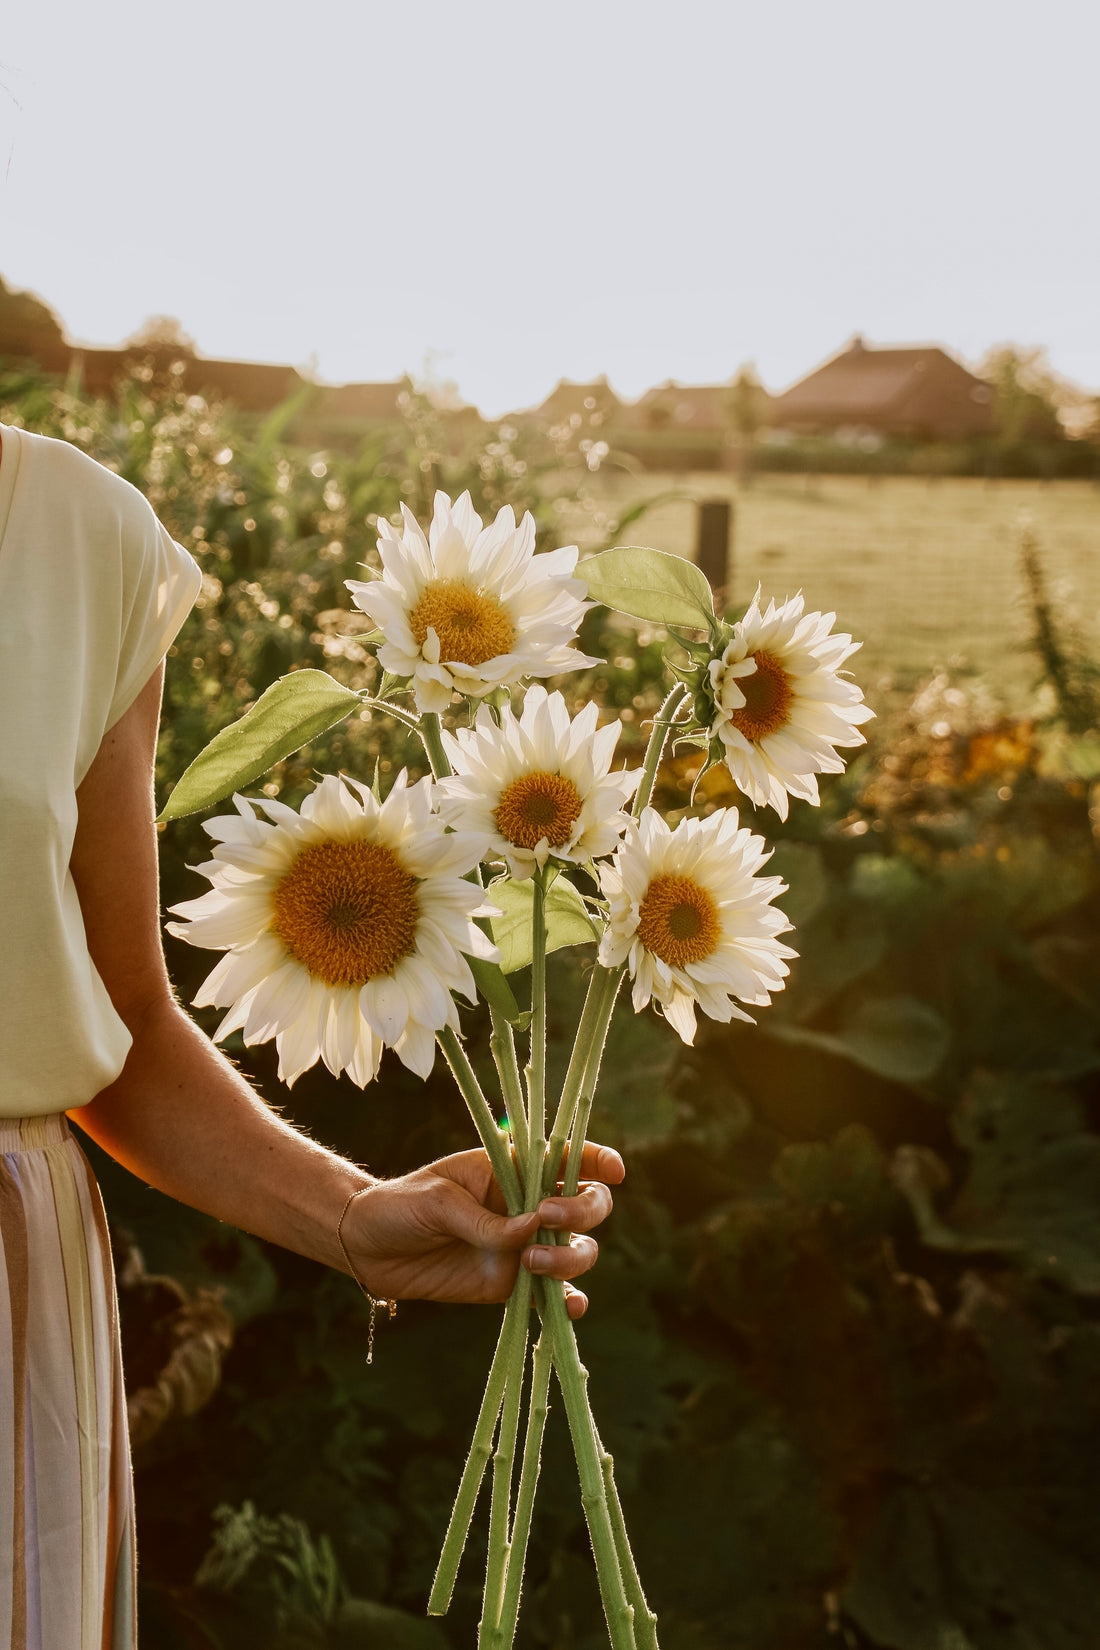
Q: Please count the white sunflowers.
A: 5